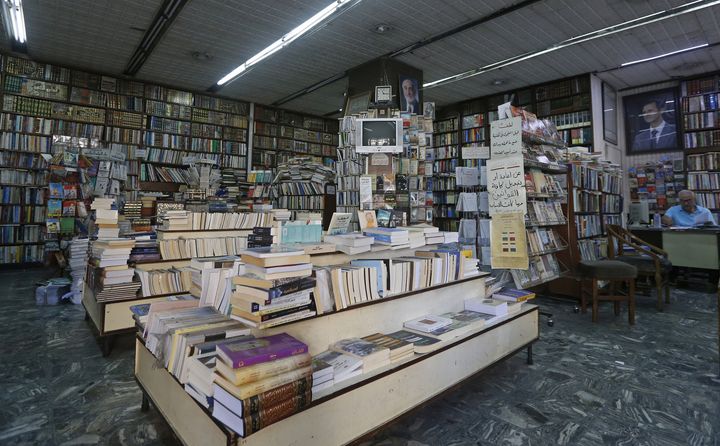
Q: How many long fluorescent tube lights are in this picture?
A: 4